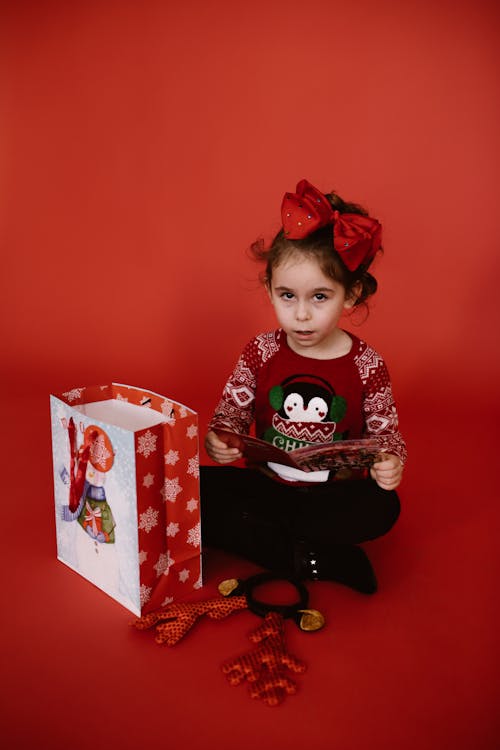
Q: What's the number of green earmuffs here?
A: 2